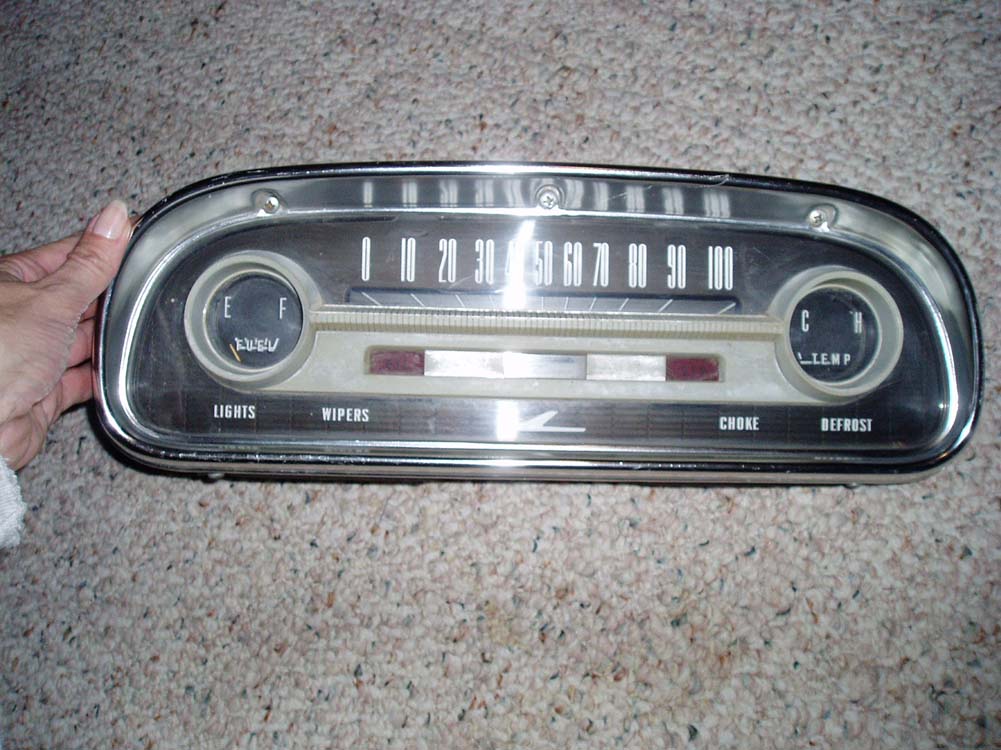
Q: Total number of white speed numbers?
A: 11